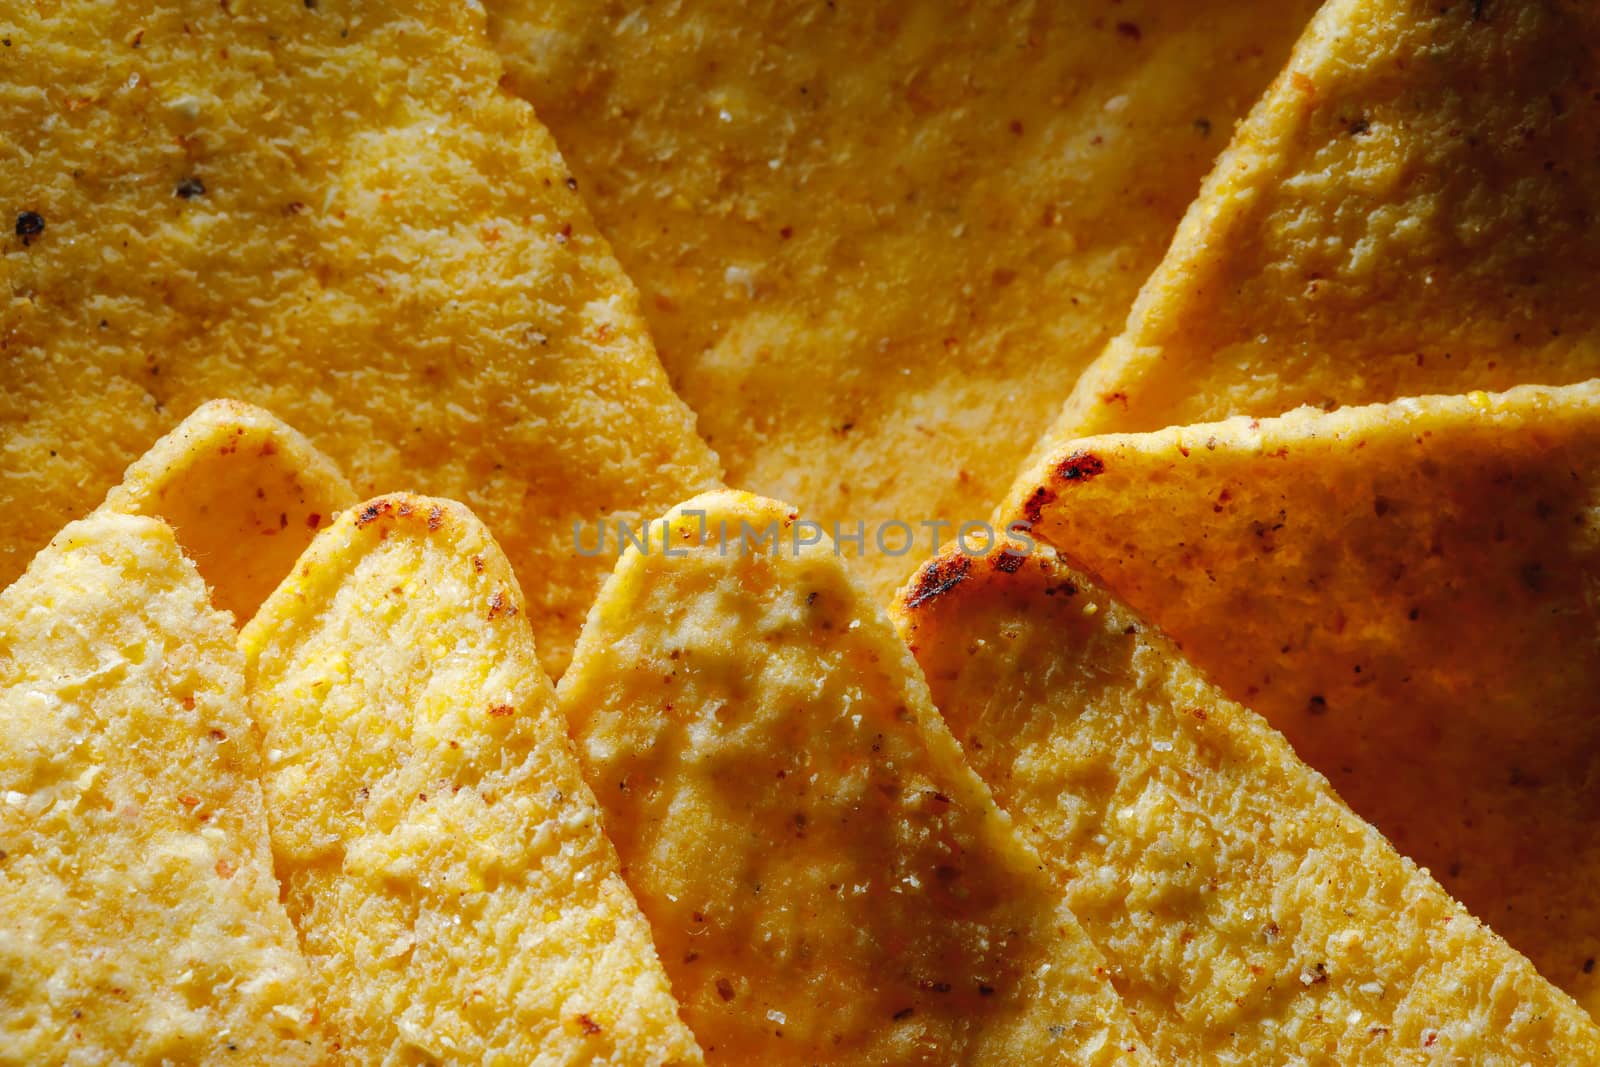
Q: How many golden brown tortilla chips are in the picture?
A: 9